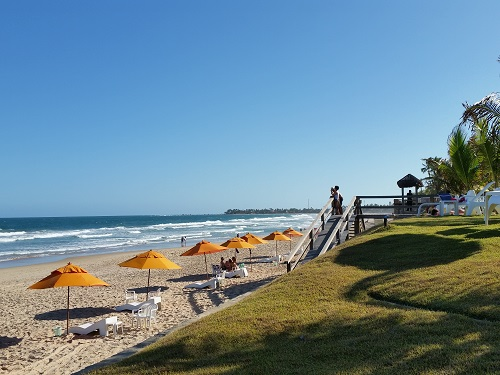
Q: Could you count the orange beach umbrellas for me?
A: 7